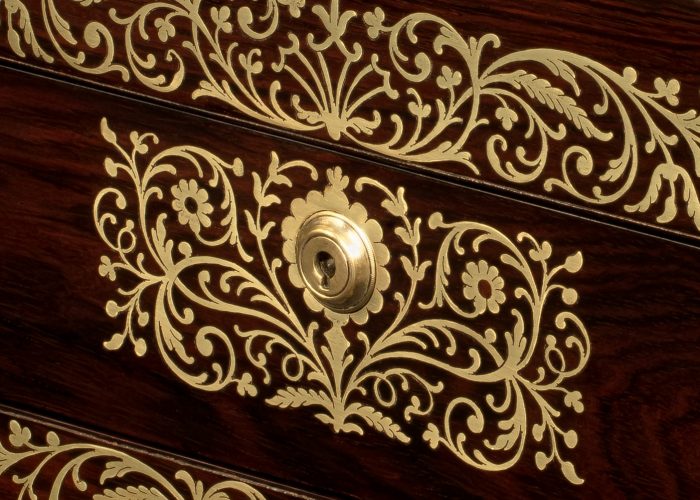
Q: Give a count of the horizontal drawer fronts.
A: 3